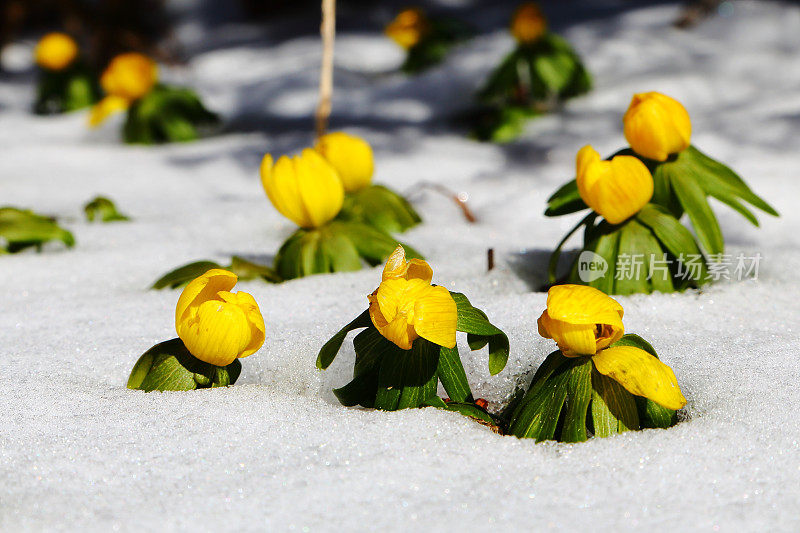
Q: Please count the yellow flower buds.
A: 11